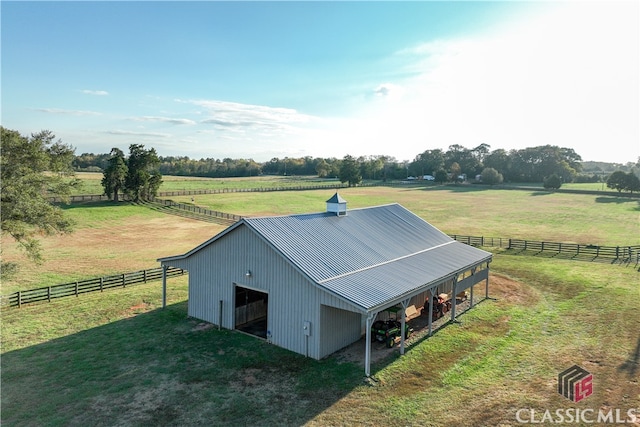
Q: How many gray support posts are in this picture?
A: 7